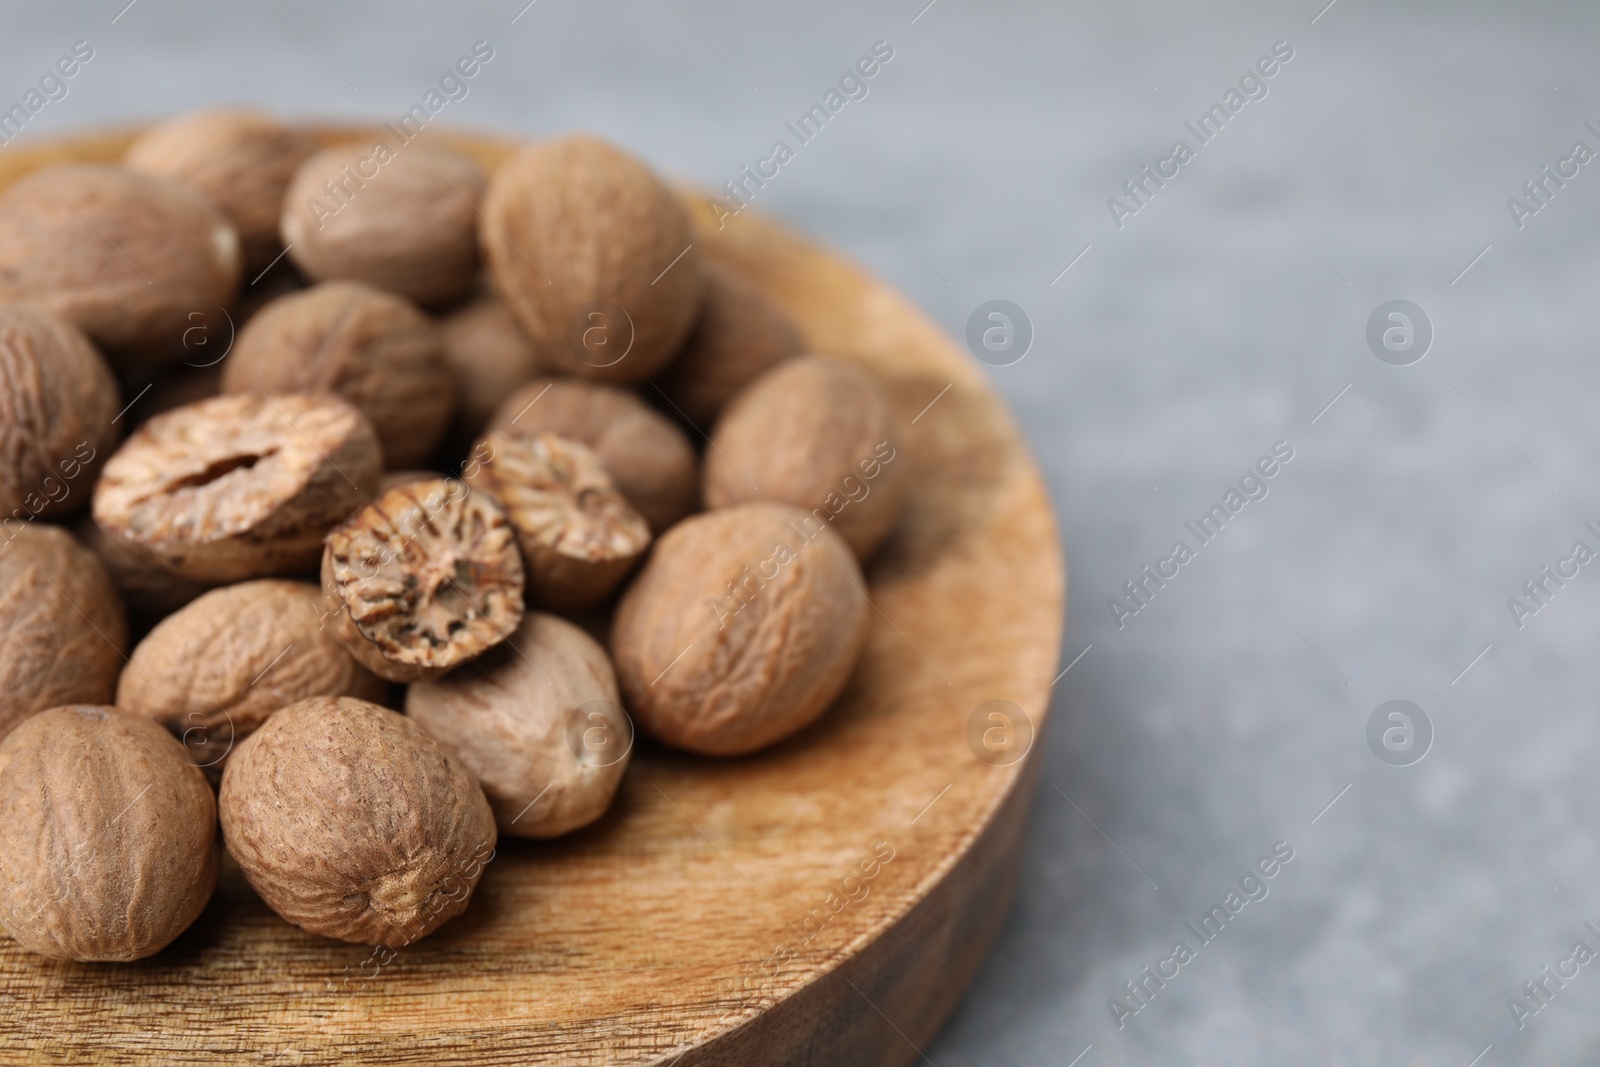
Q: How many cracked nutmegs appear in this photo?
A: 3